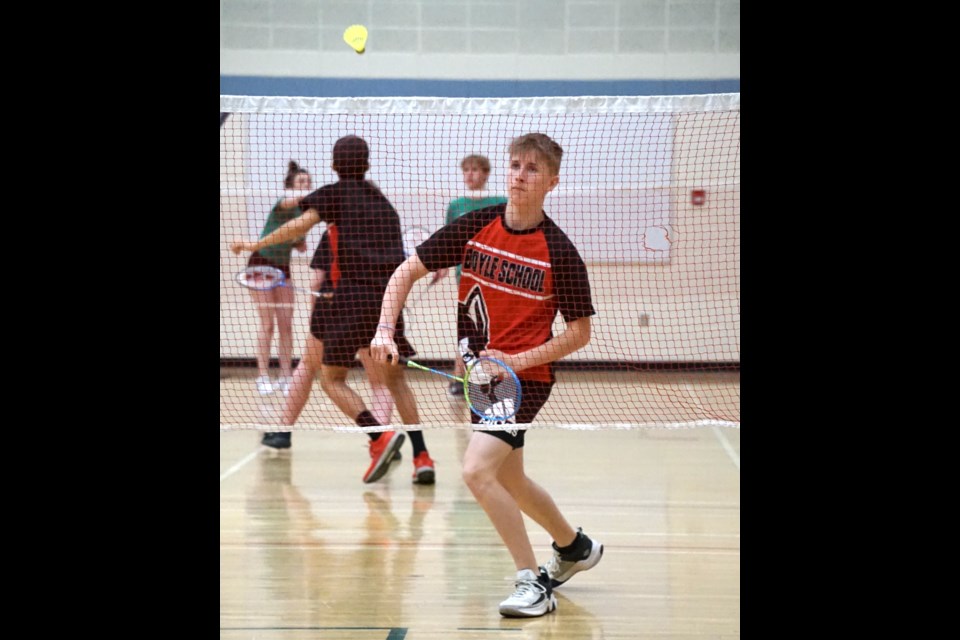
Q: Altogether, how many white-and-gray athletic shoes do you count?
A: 2